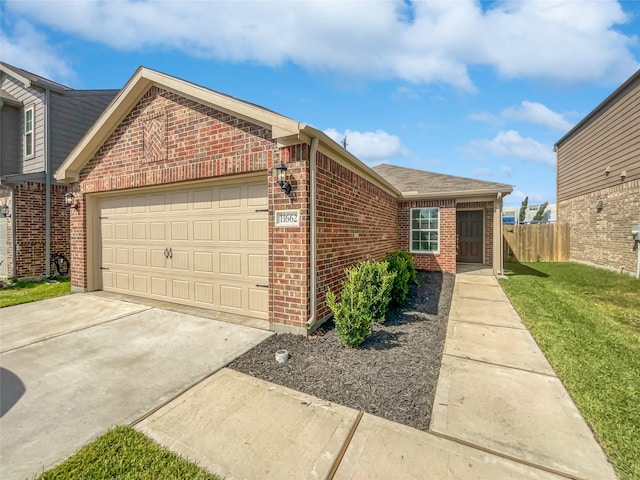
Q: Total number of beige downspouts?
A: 2